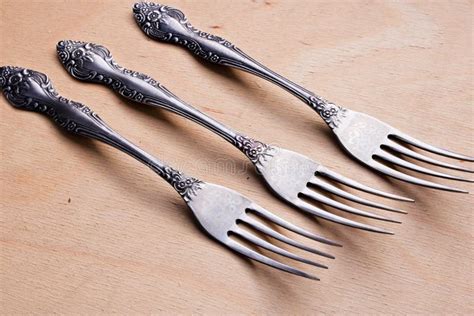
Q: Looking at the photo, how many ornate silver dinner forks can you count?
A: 3